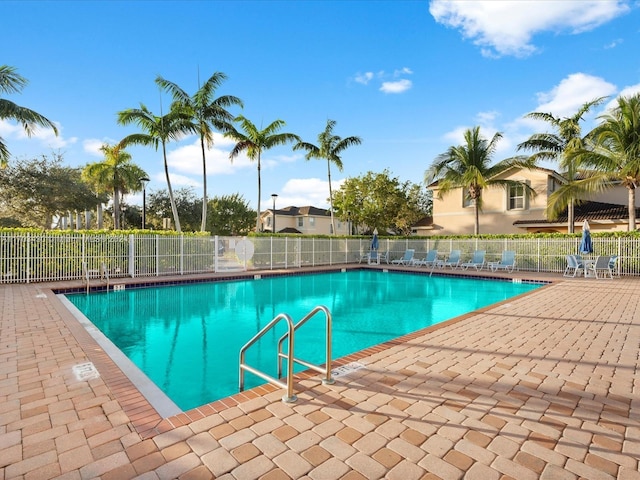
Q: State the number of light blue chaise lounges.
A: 5